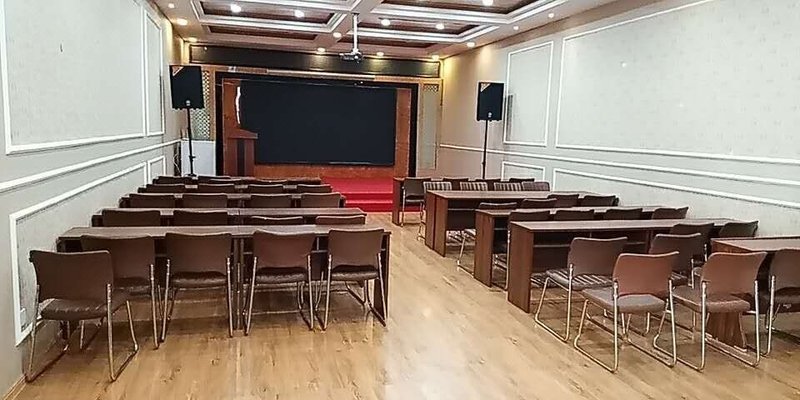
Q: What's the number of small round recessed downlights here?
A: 15